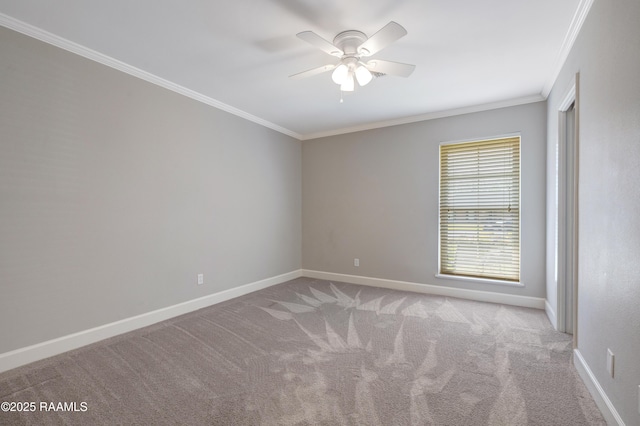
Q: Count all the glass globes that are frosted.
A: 3